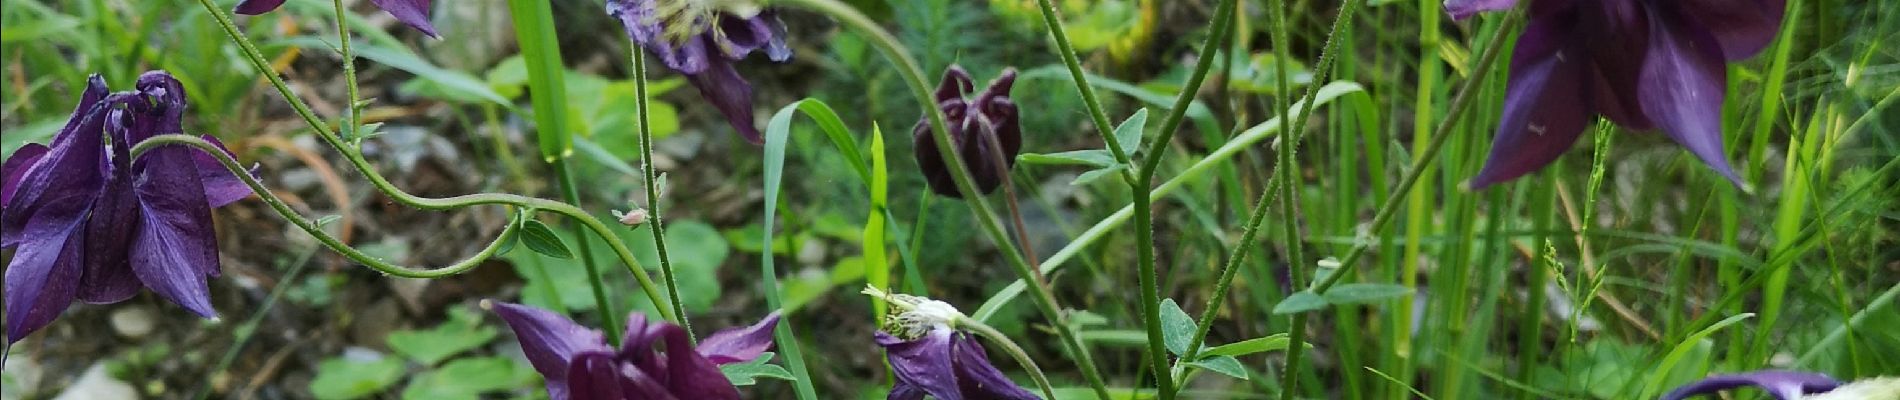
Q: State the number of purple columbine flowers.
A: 8